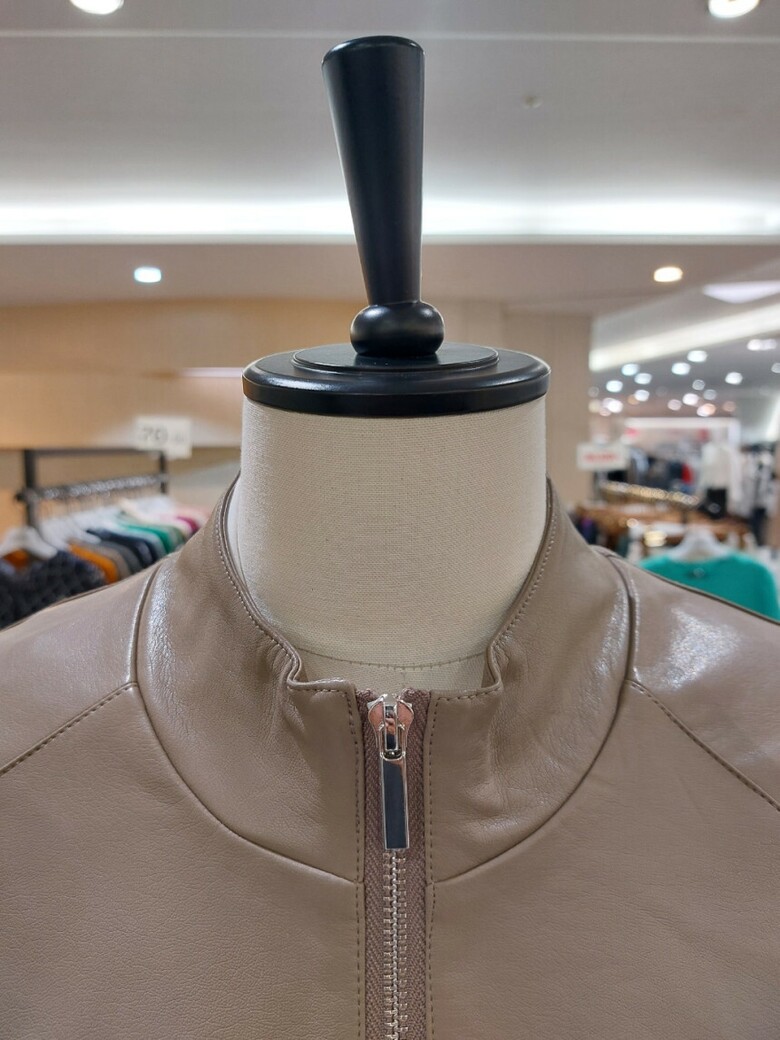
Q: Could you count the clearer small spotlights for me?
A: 4